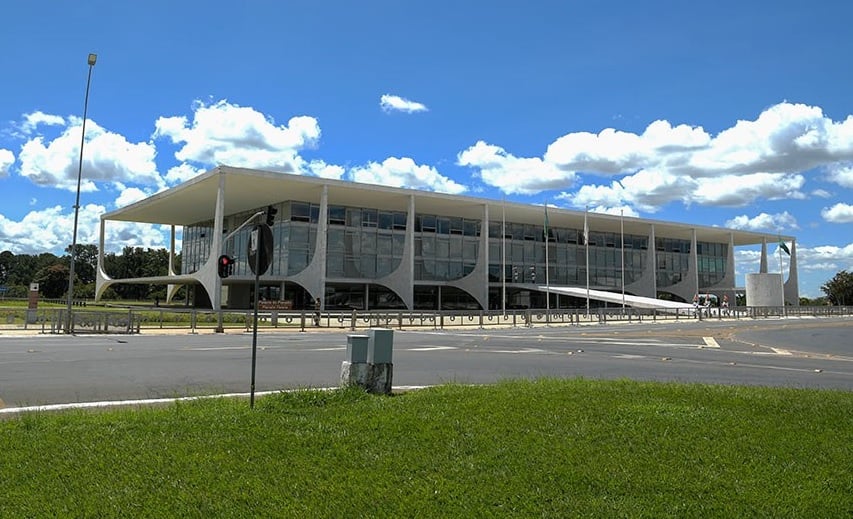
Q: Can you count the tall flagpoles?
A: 5